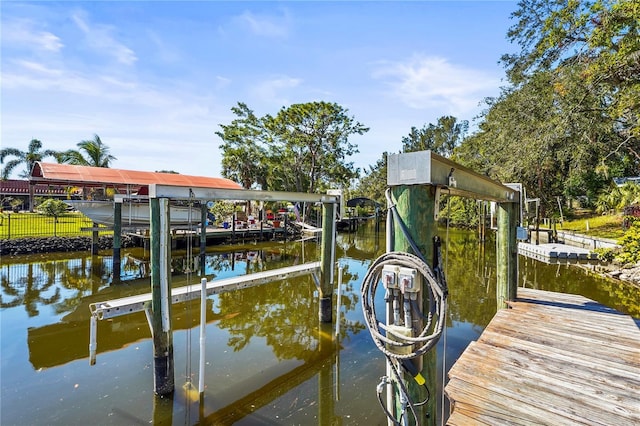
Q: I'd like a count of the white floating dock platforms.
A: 1